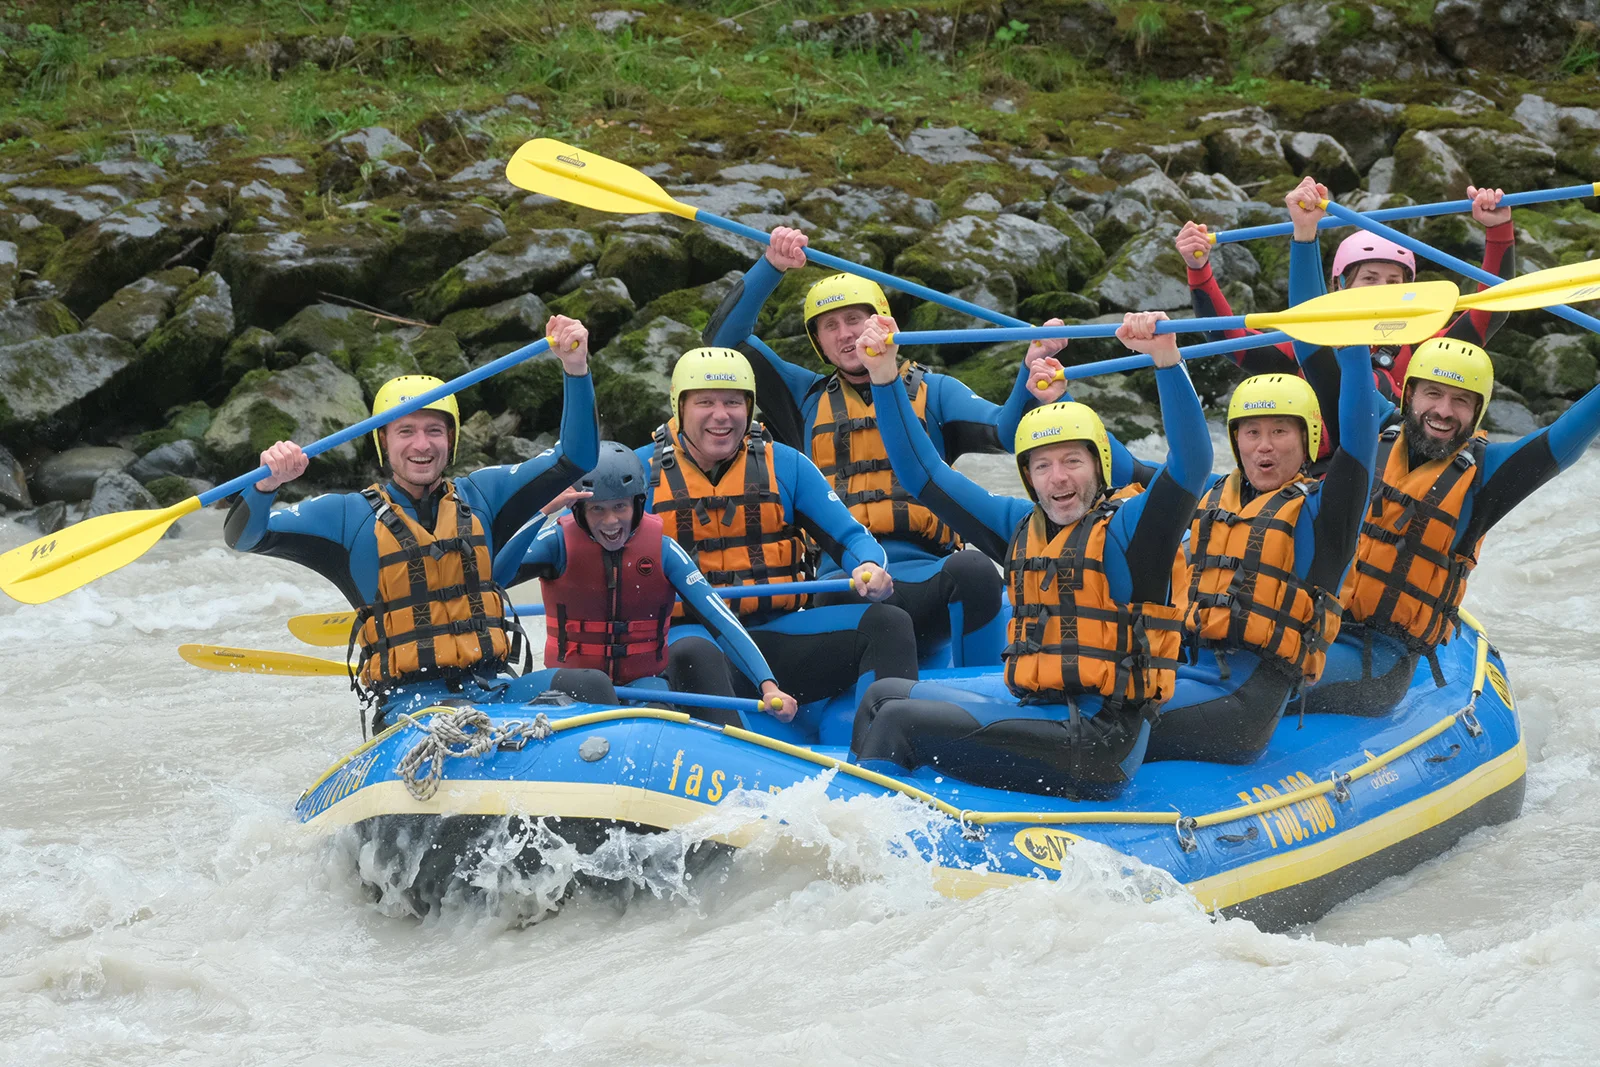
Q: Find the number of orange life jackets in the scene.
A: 6